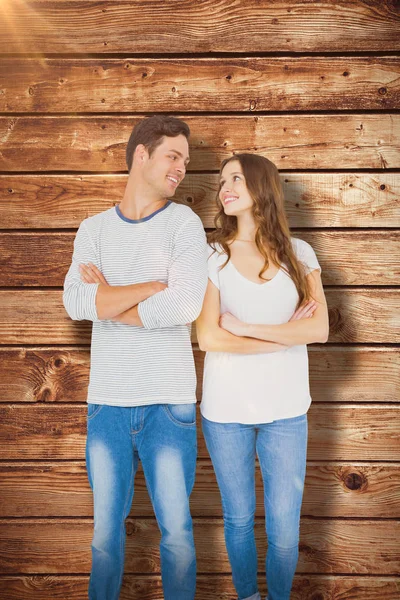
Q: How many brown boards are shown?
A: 11